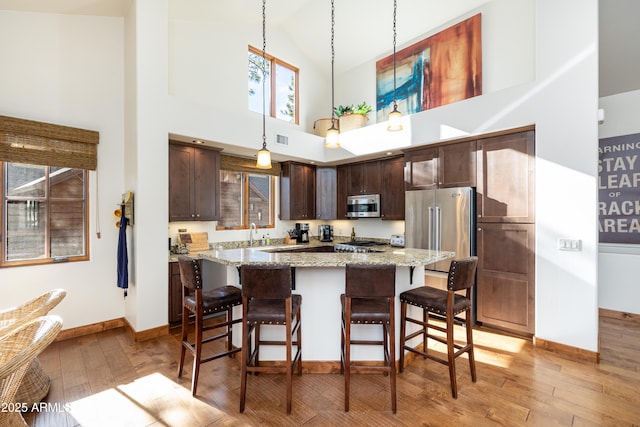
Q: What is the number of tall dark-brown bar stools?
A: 4